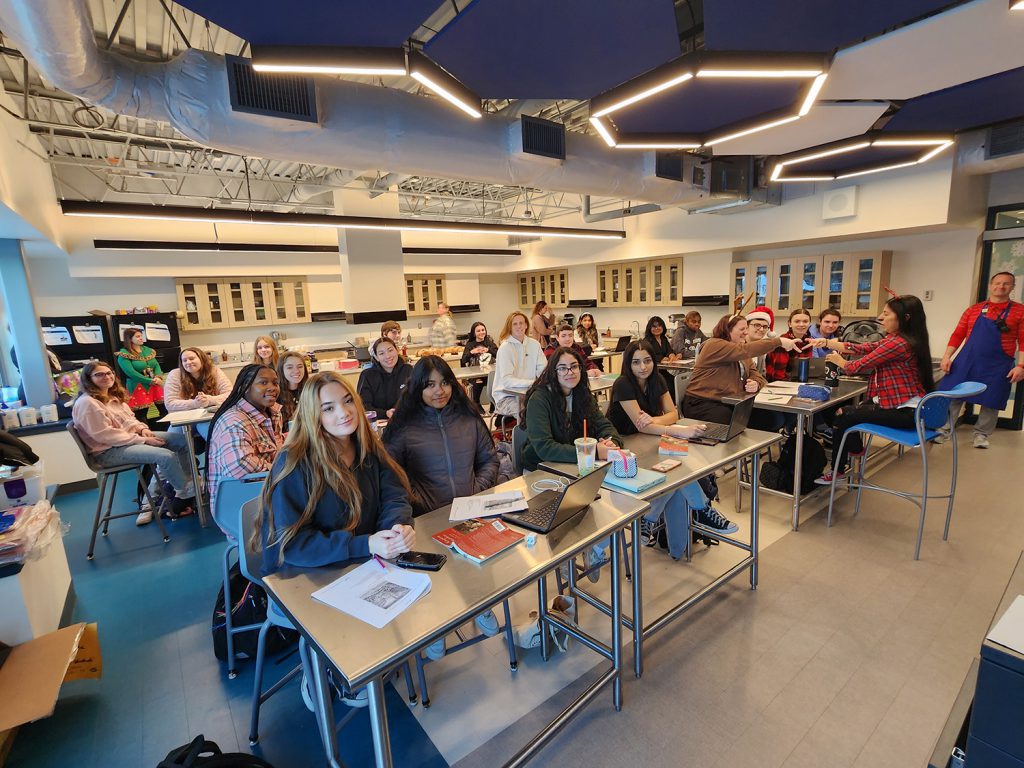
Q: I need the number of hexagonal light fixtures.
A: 2